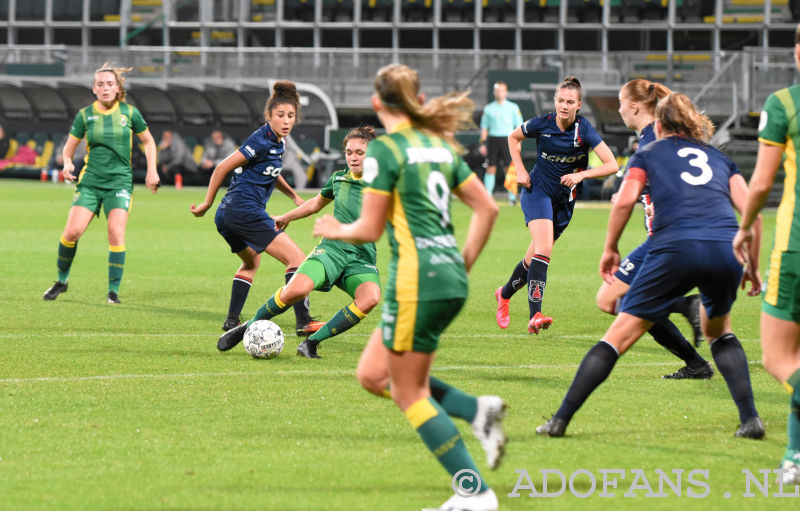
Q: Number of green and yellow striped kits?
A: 4